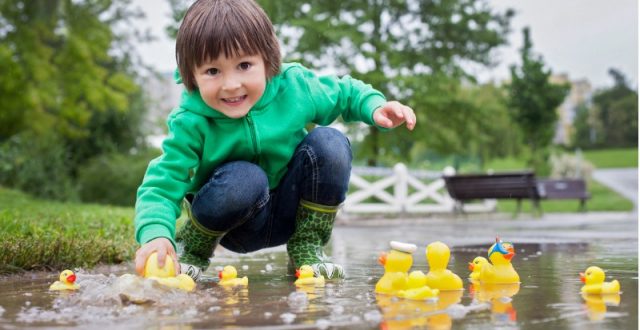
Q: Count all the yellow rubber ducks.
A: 10